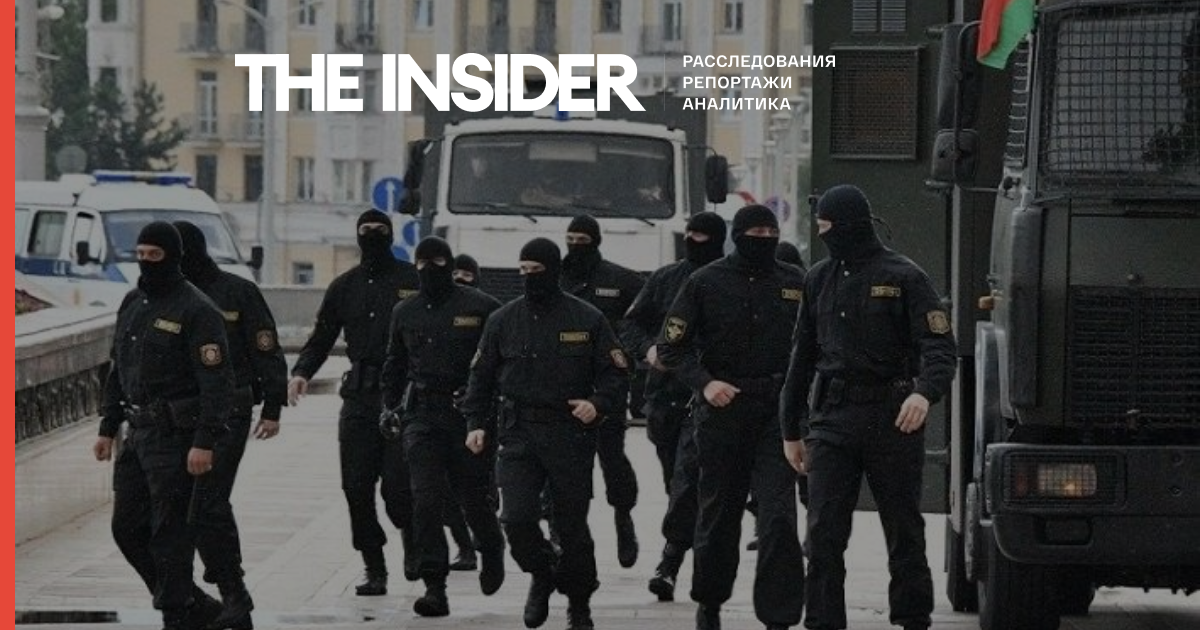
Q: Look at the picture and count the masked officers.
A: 11